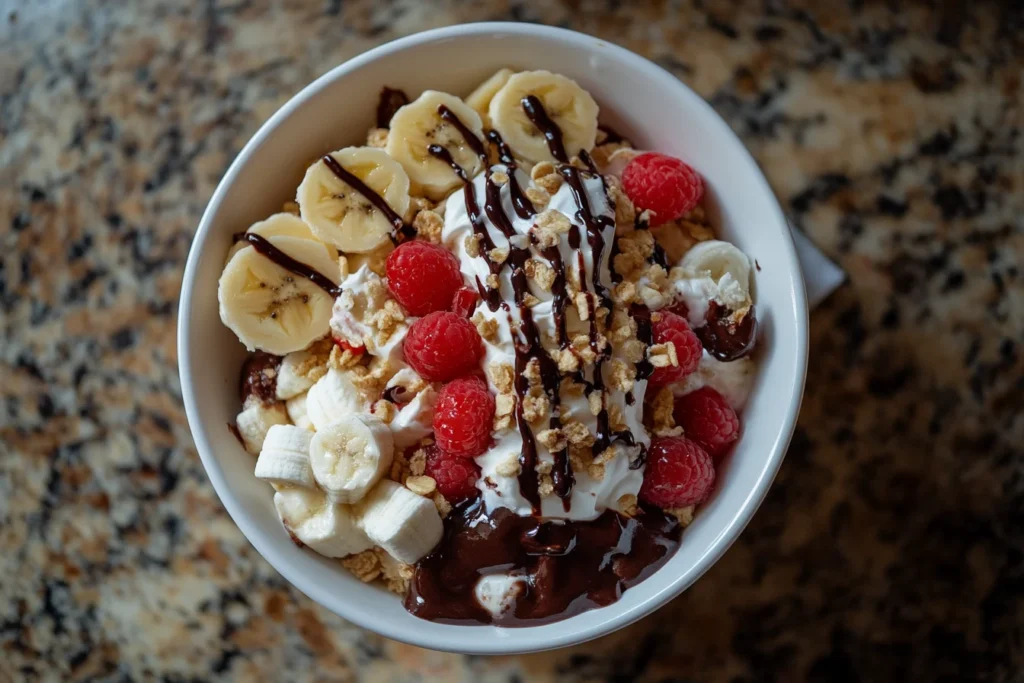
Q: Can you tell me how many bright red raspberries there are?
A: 8